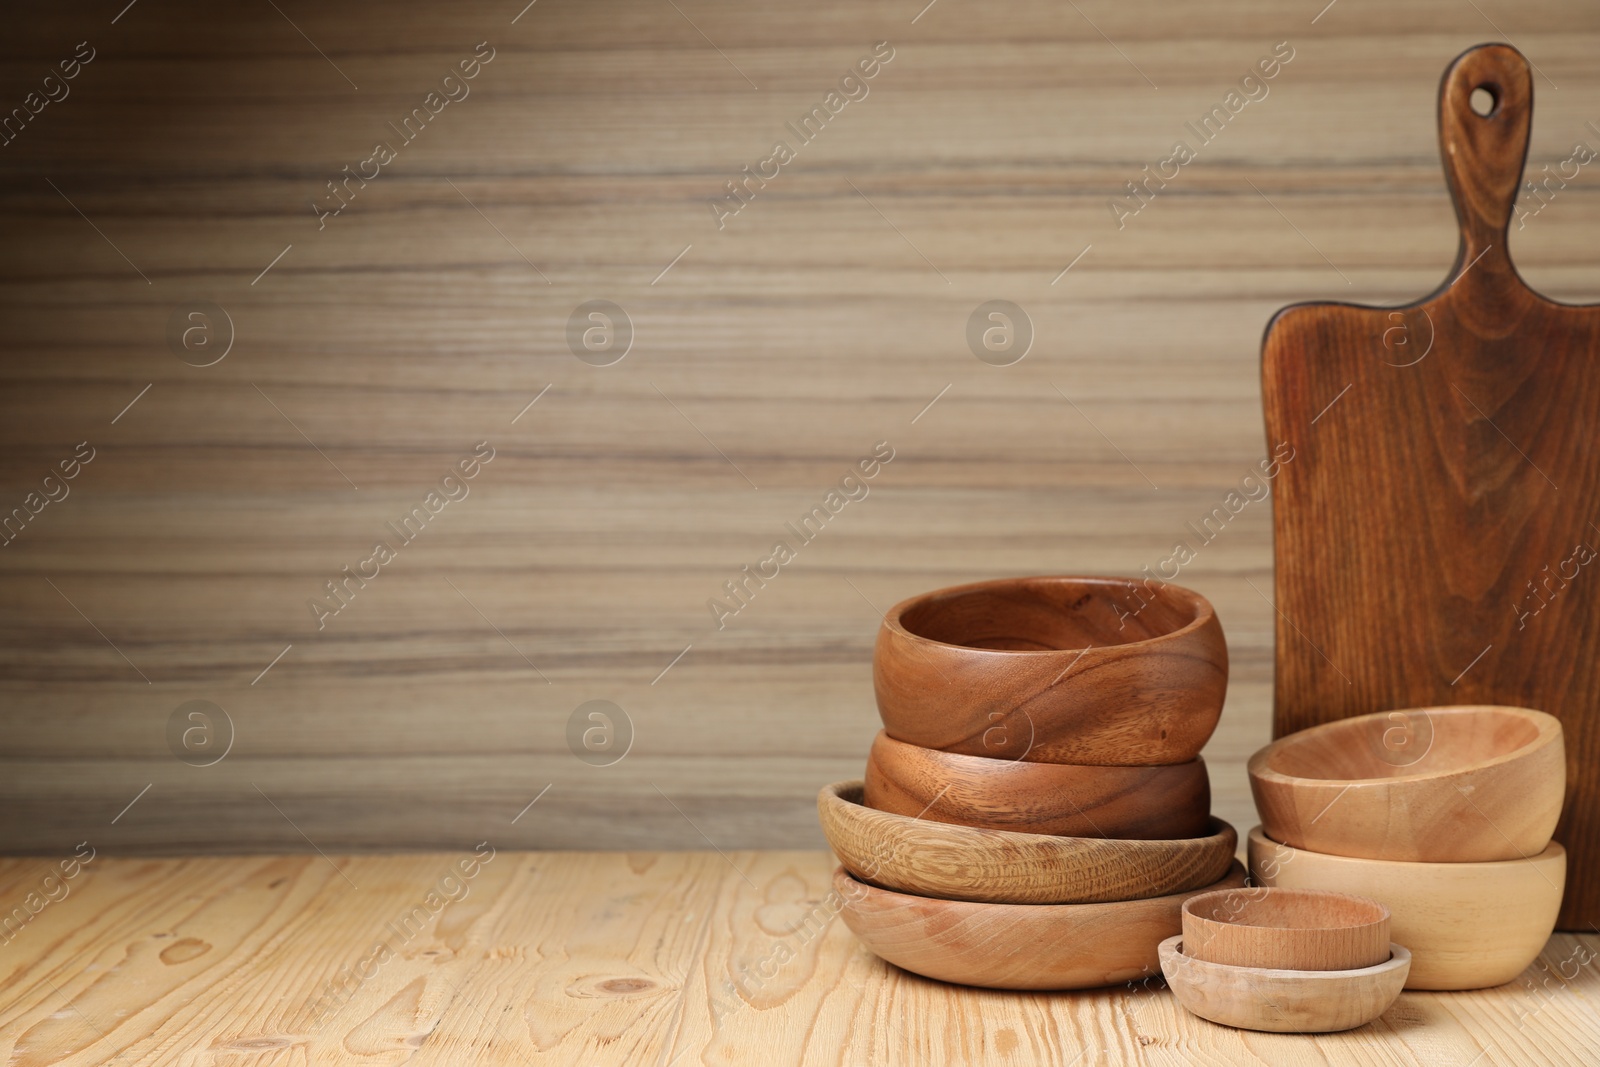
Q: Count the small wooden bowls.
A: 2